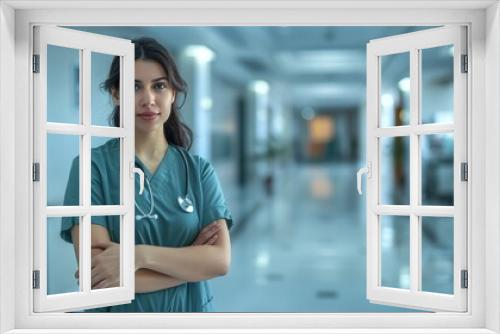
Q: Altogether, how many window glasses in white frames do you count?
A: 12